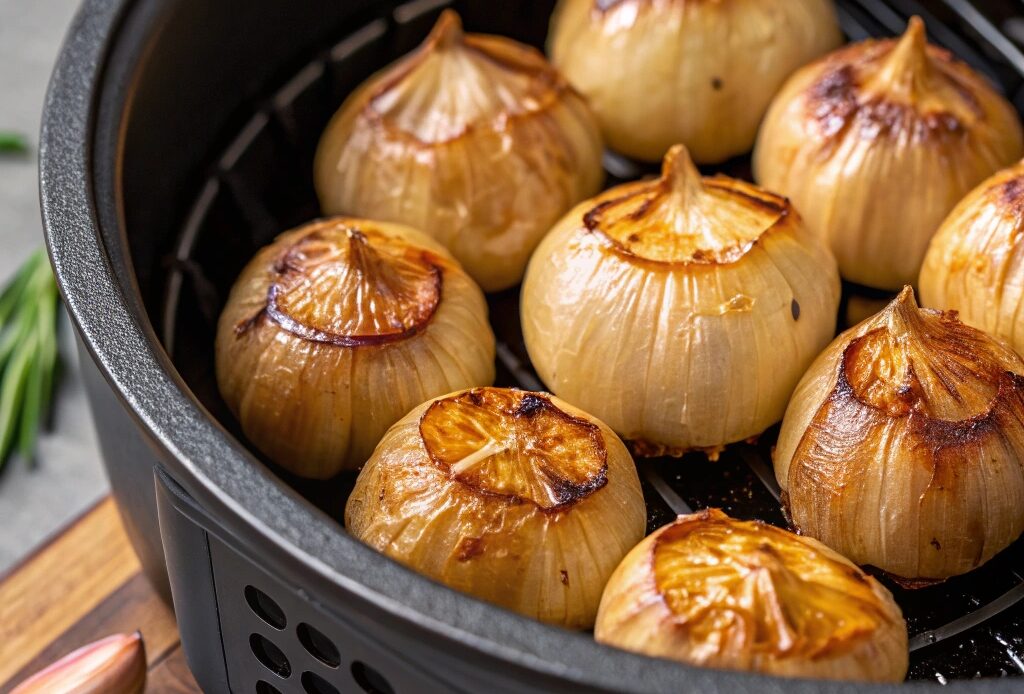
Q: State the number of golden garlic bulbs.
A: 9